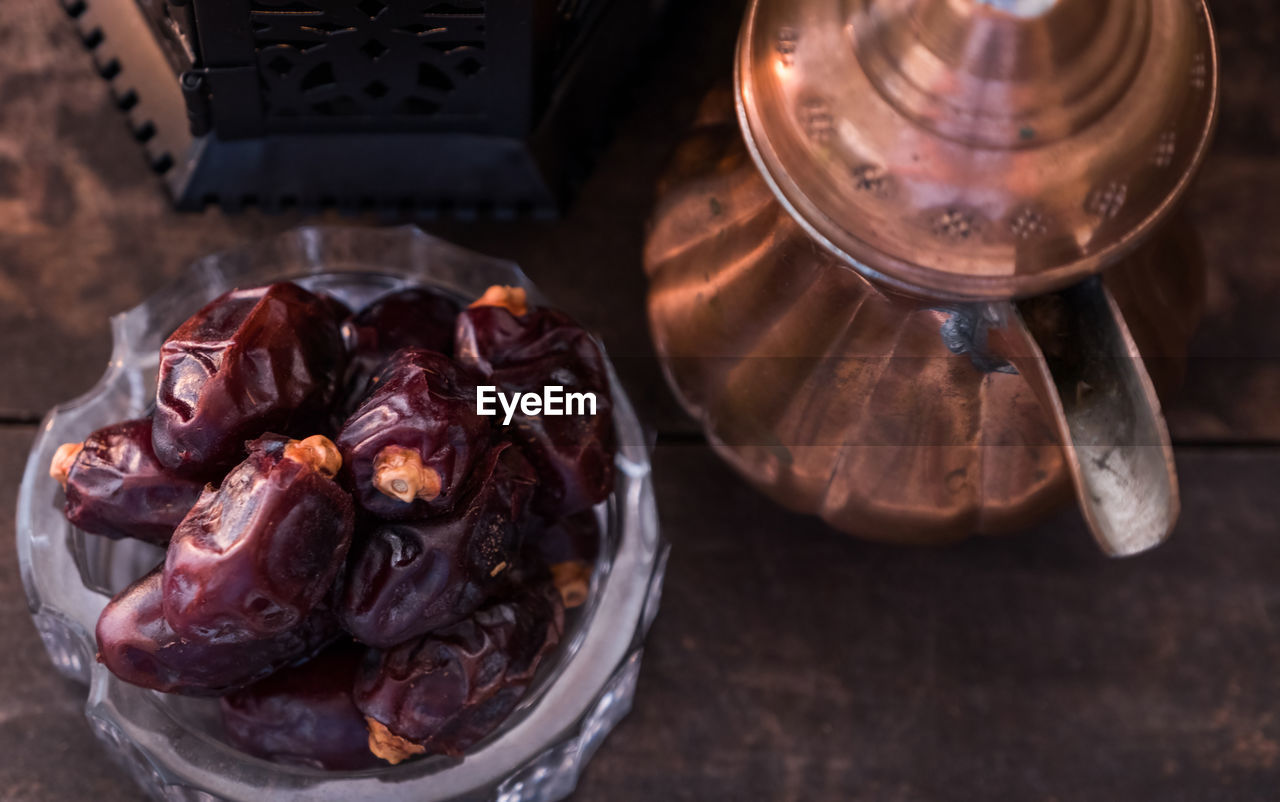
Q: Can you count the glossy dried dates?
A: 11